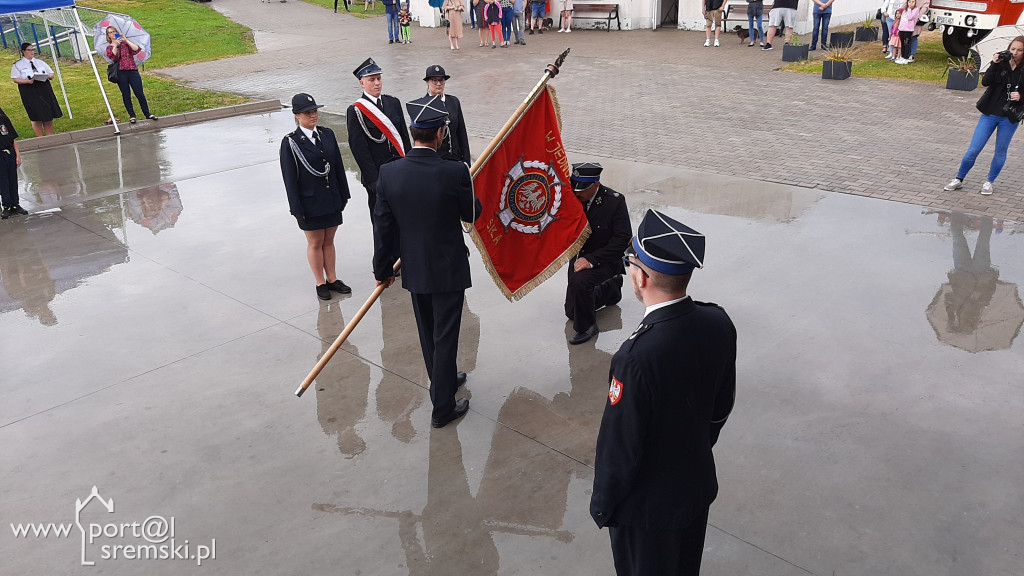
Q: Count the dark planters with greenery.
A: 5